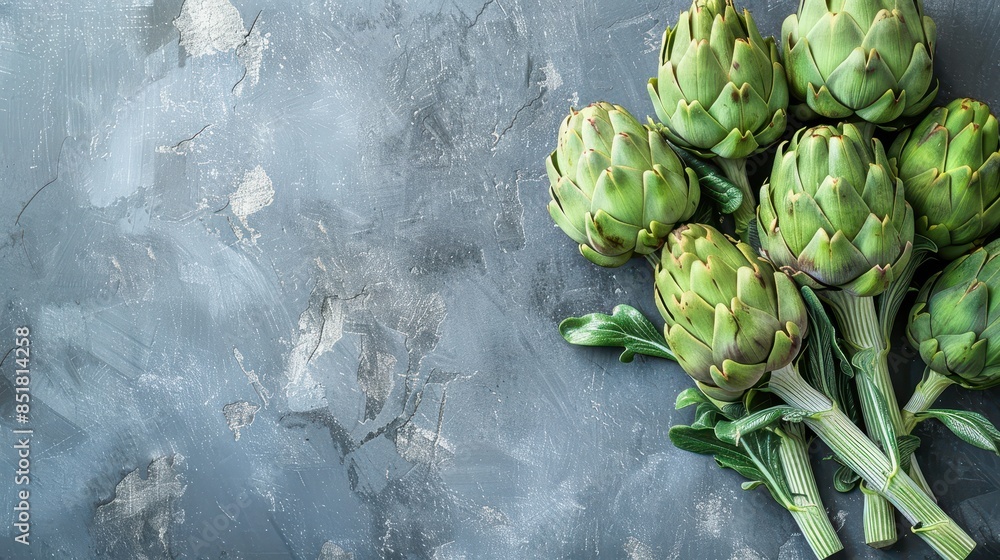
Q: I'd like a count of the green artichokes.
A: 7